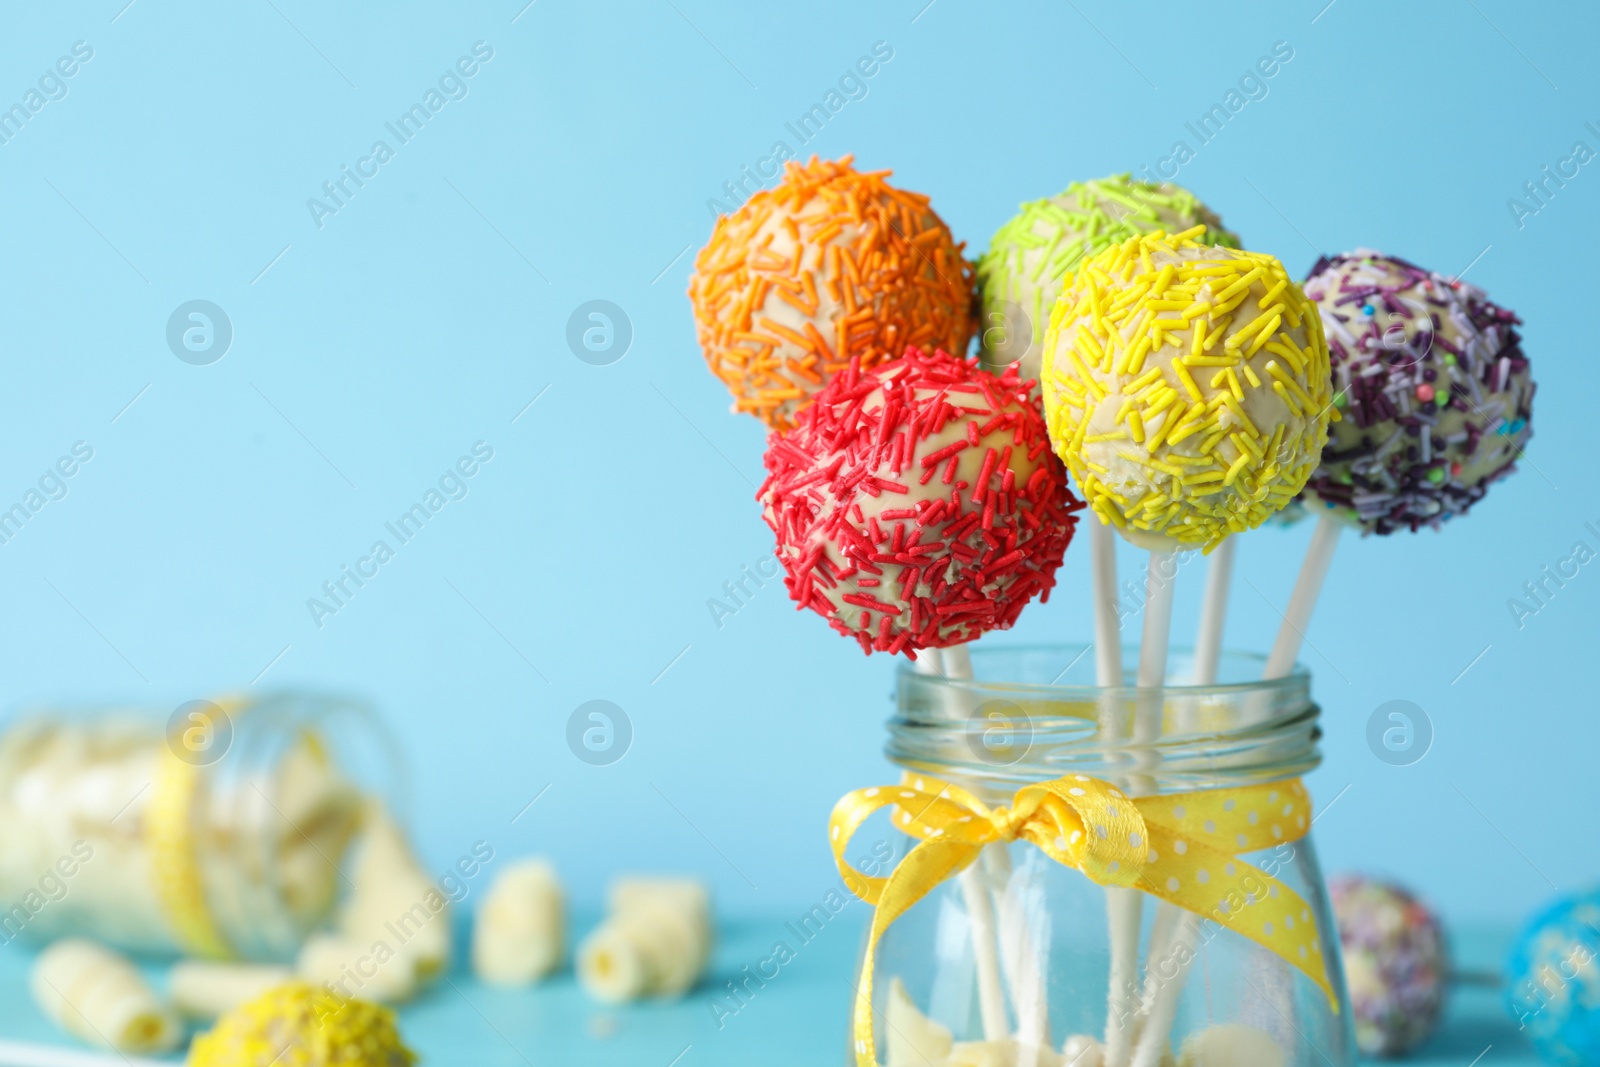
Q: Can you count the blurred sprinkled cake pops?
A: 3